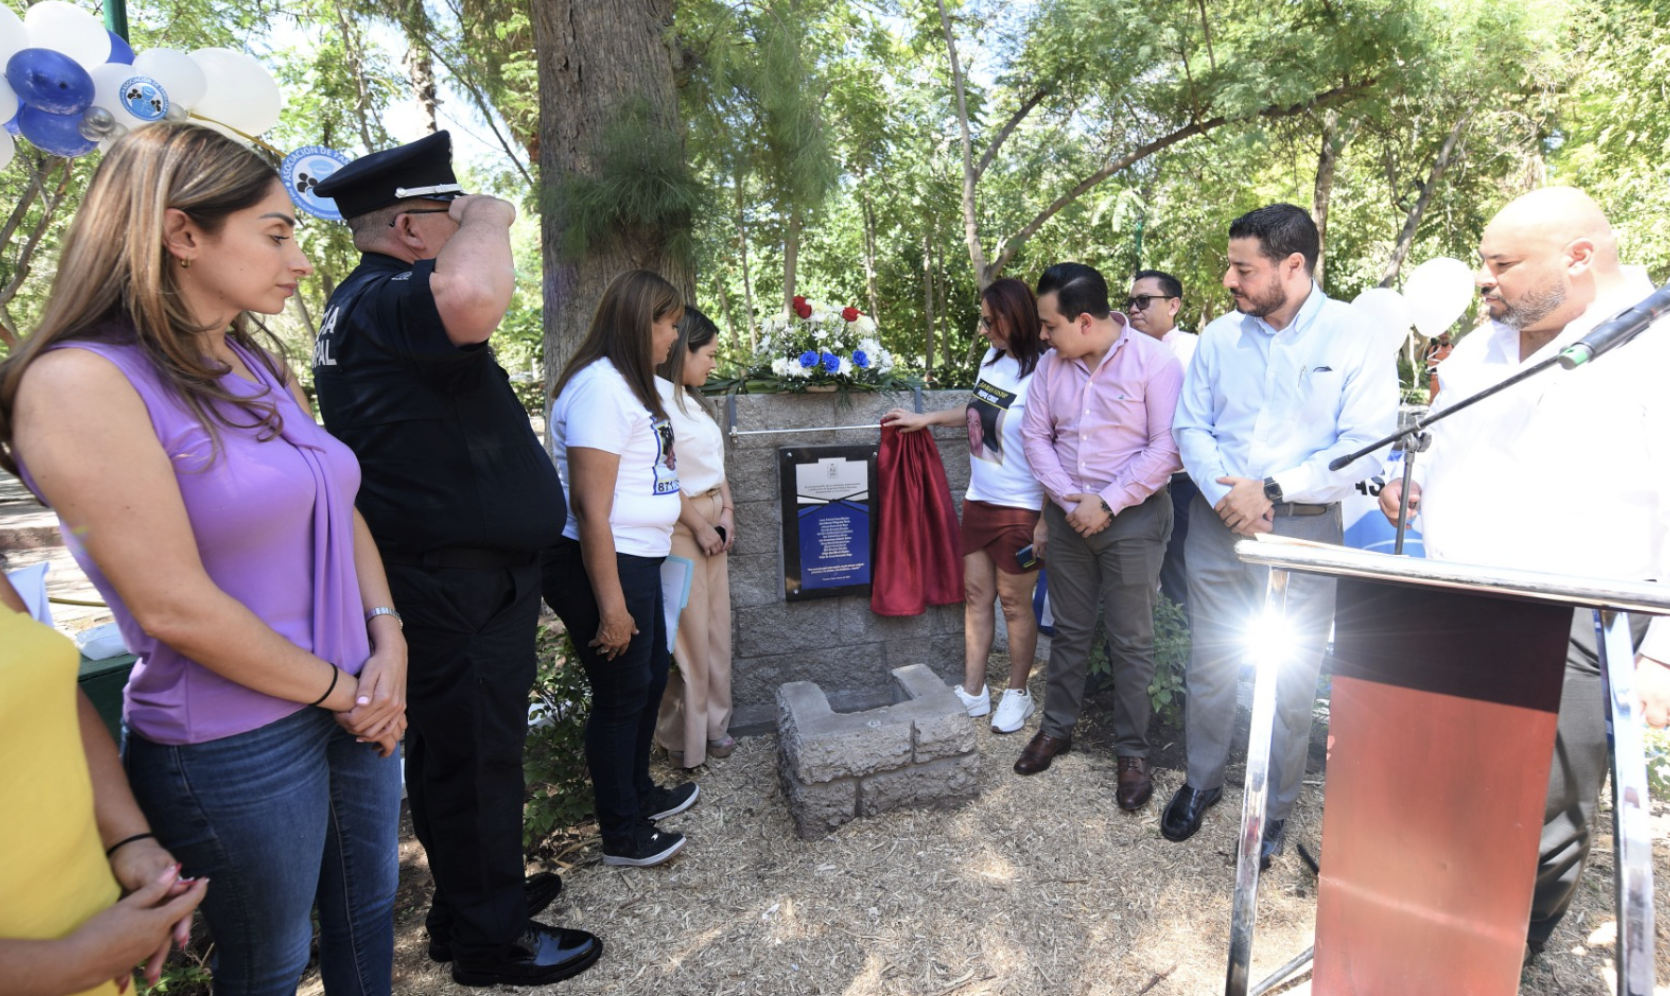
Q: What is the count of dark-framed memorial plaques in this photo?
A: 1